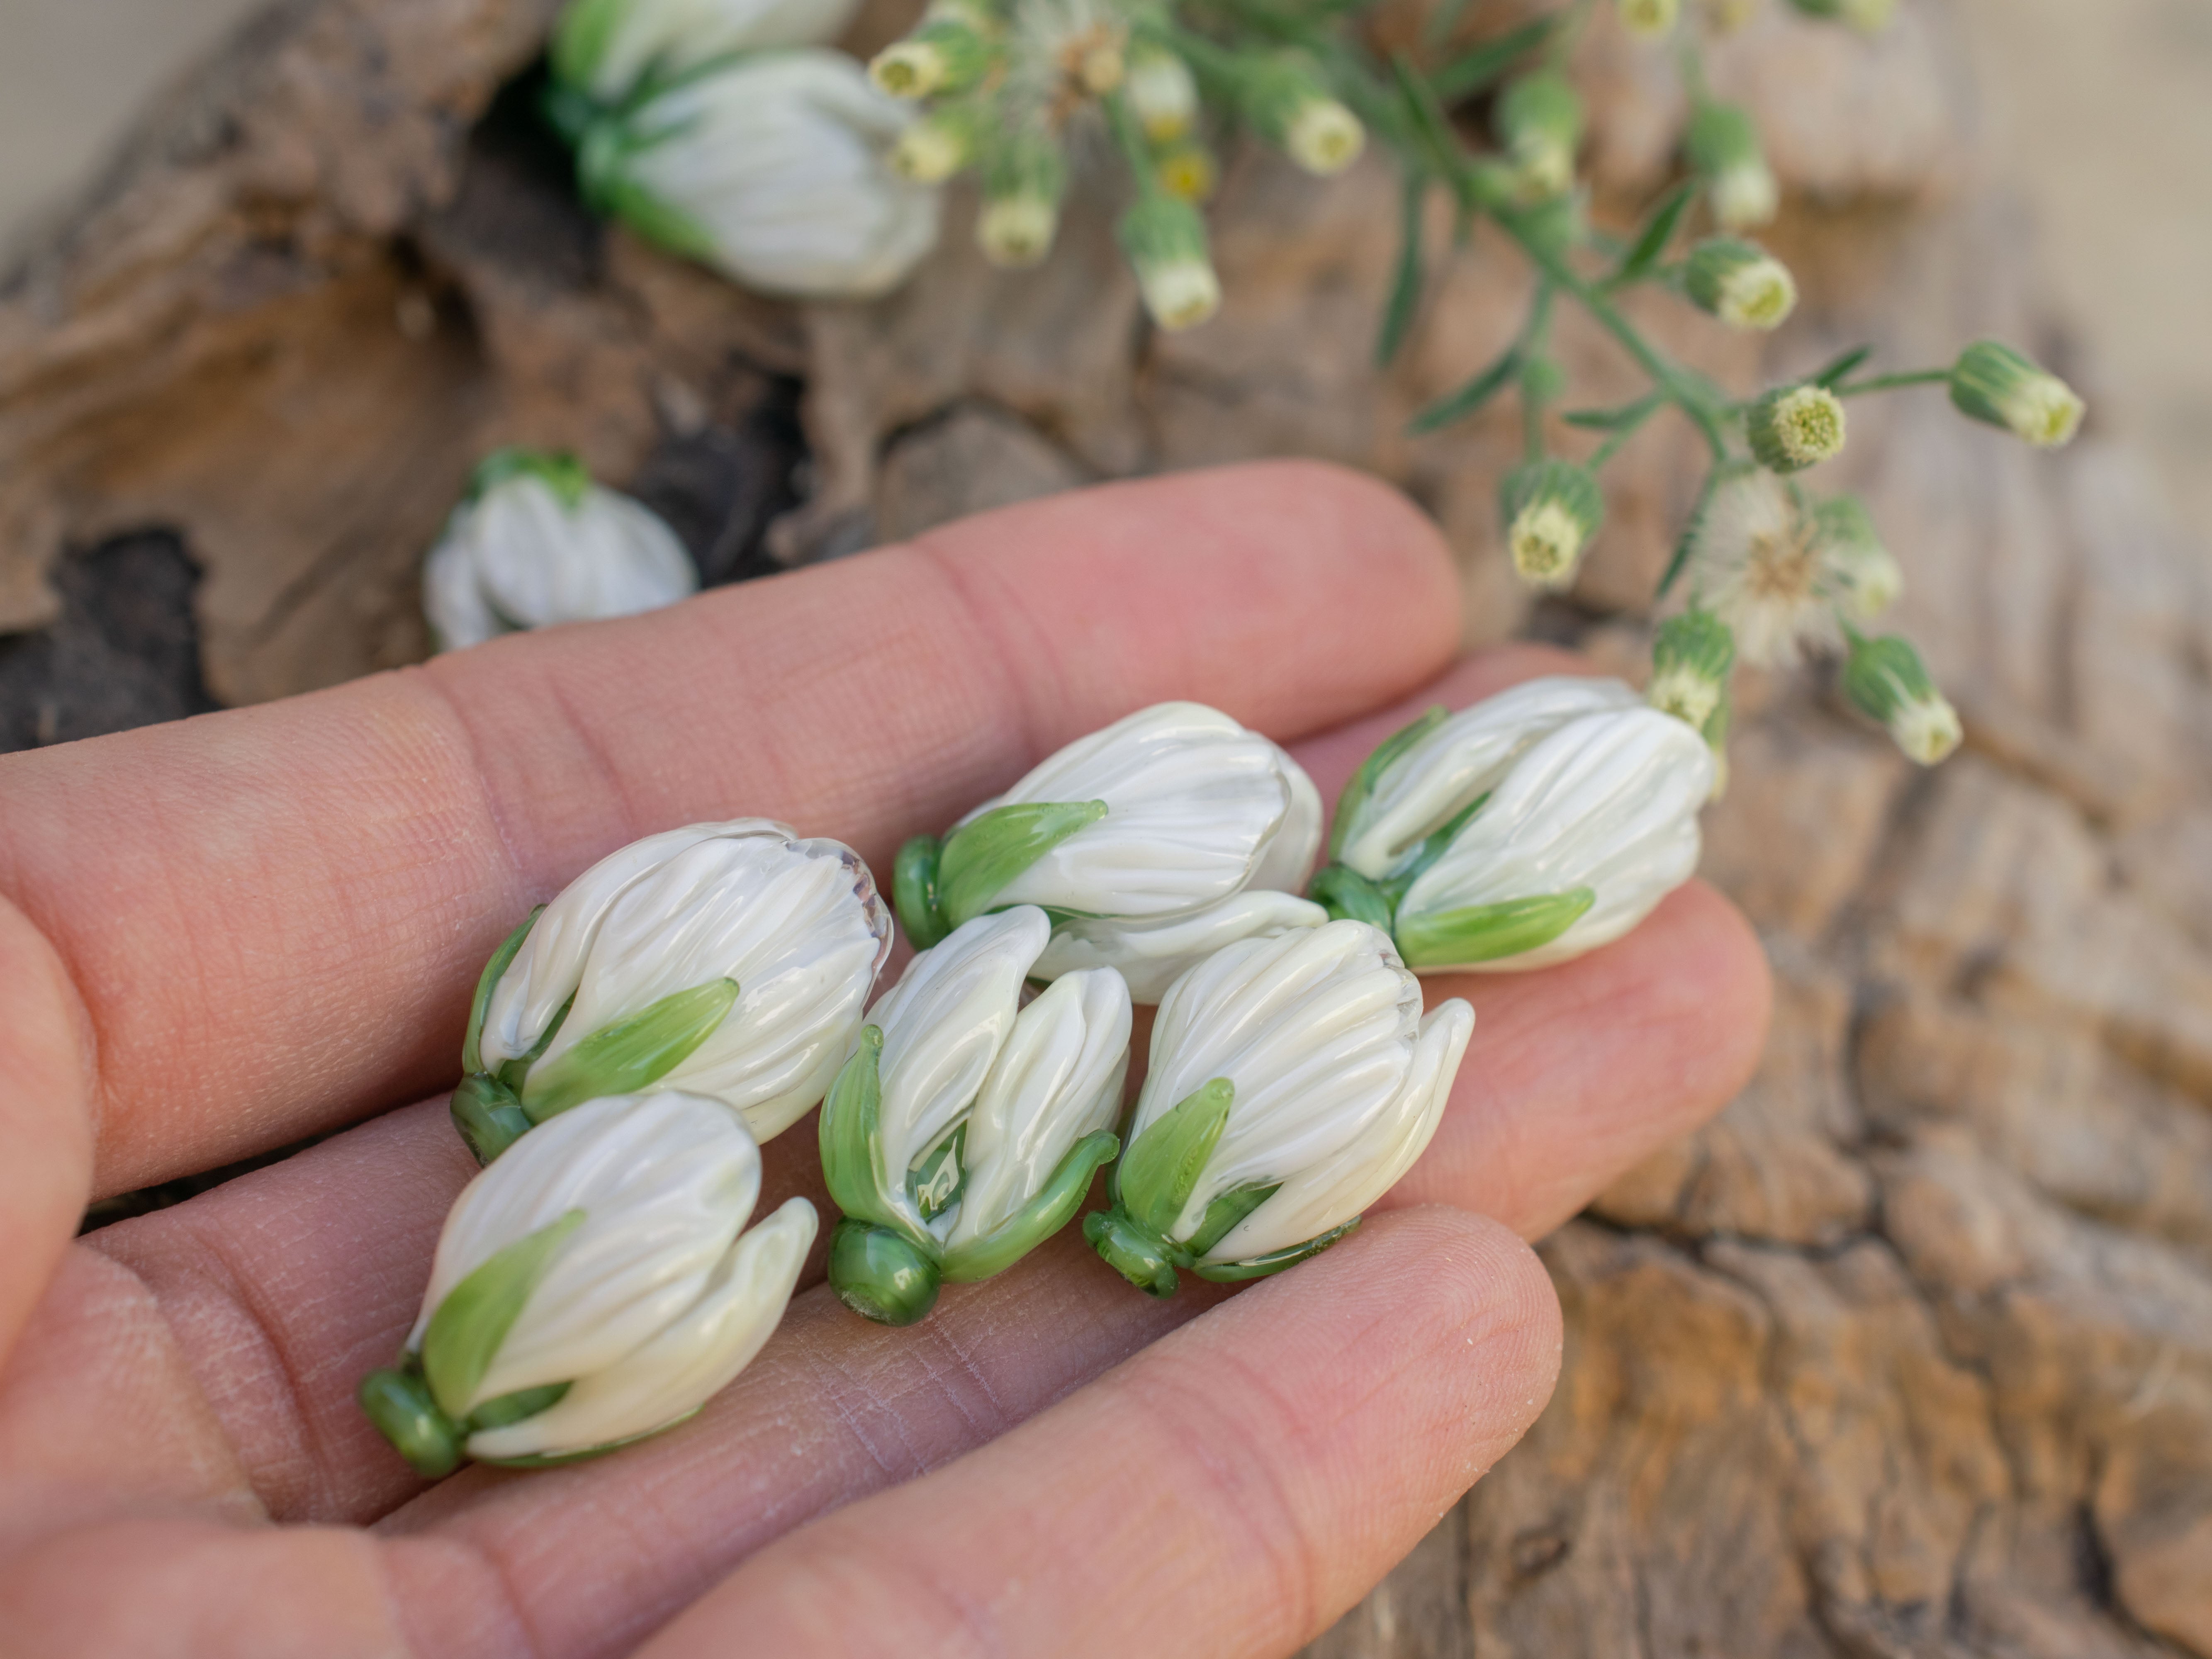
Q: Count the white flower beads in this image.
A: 9